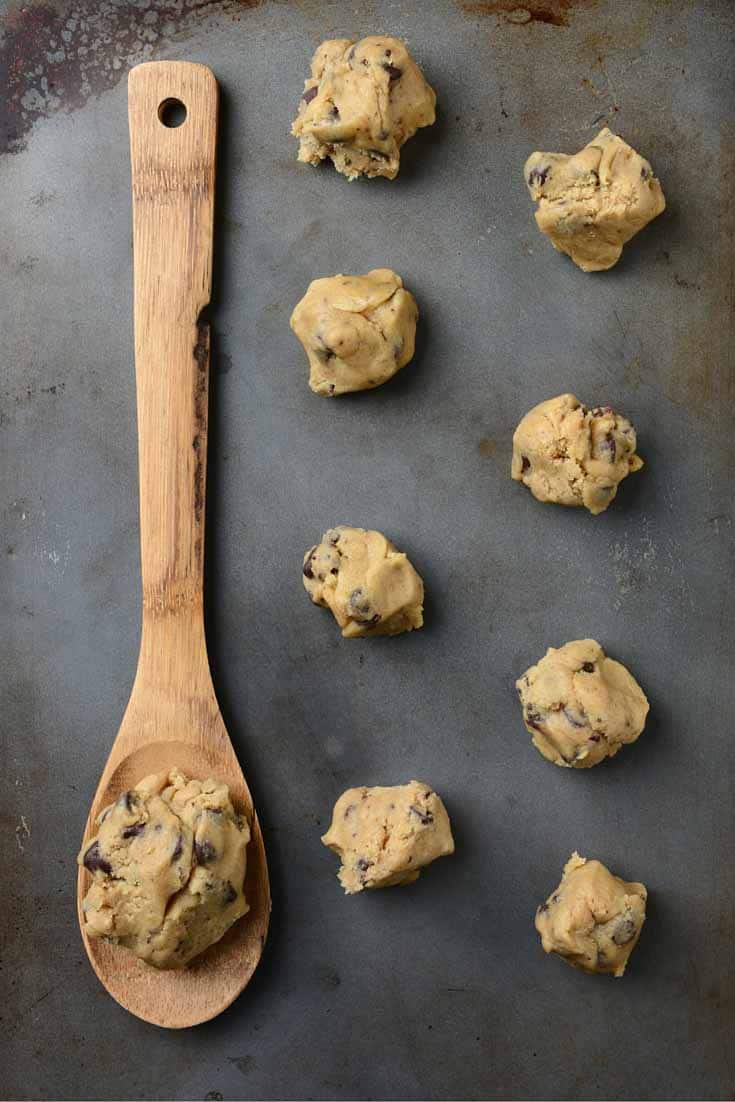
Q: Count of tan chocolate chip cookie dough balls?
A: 9